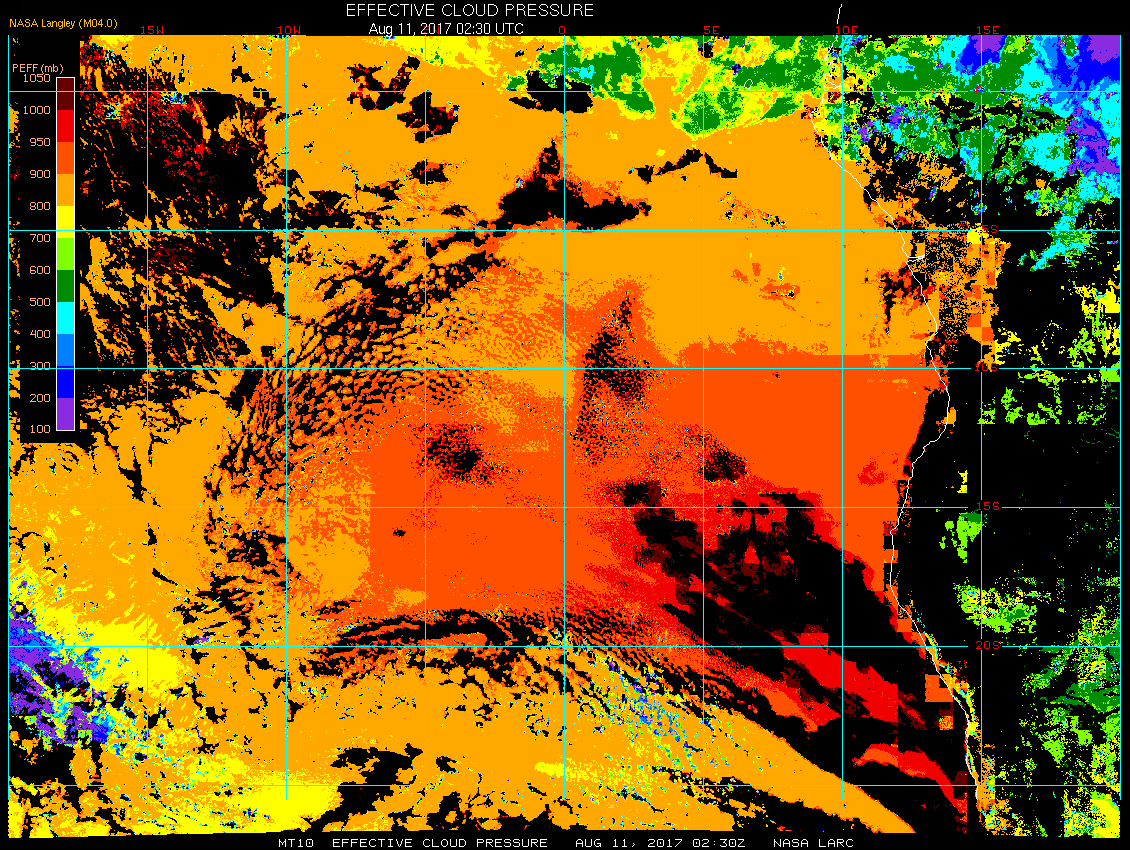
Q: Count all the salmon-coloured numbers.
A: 12